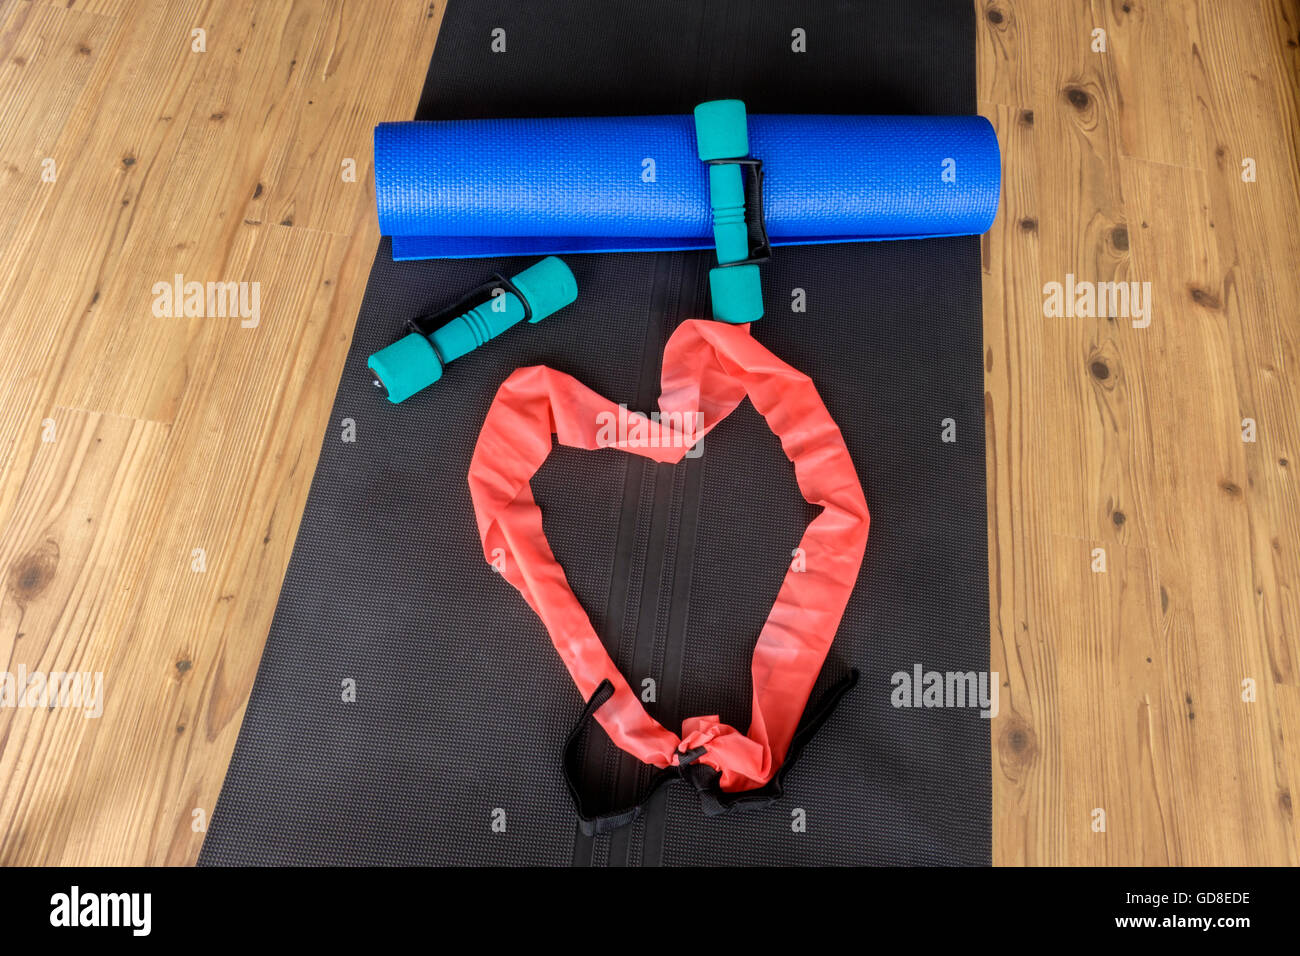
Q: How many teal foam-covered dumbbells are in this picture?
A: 2